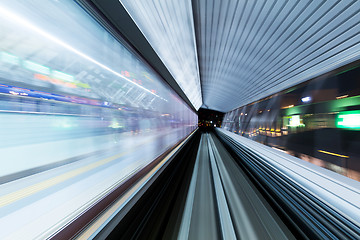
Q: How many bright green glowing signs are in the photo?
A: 2